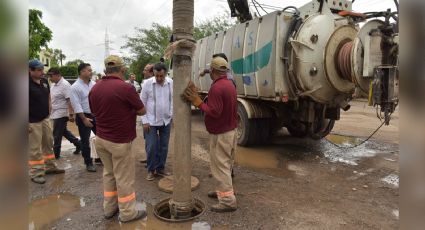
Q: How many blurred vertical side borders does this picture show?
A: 2